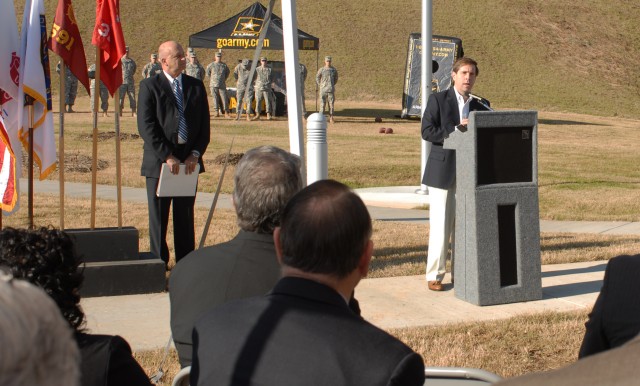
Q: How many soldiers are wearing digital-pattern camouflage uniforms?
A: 11